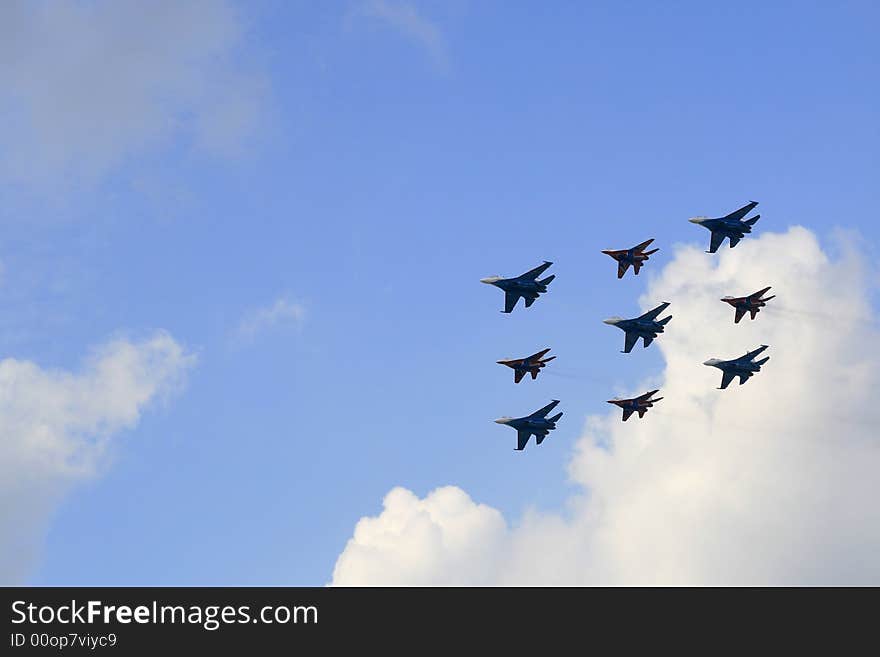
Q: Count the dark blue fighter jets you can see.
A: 5